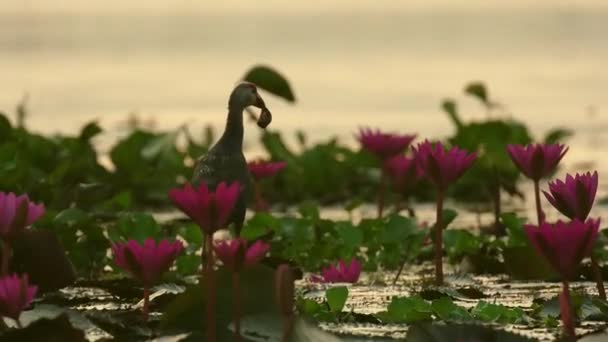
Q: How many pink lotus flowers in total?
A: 13